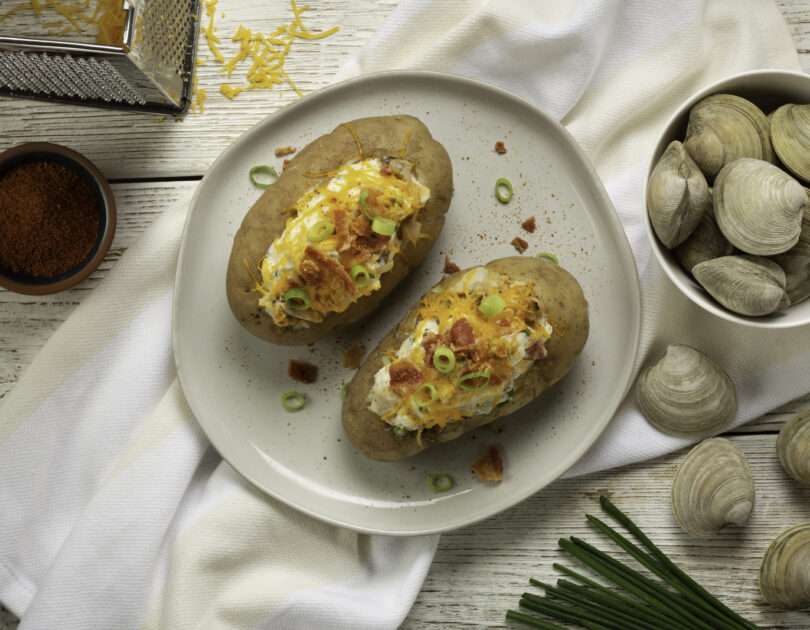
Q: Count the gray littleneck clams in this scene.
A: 11